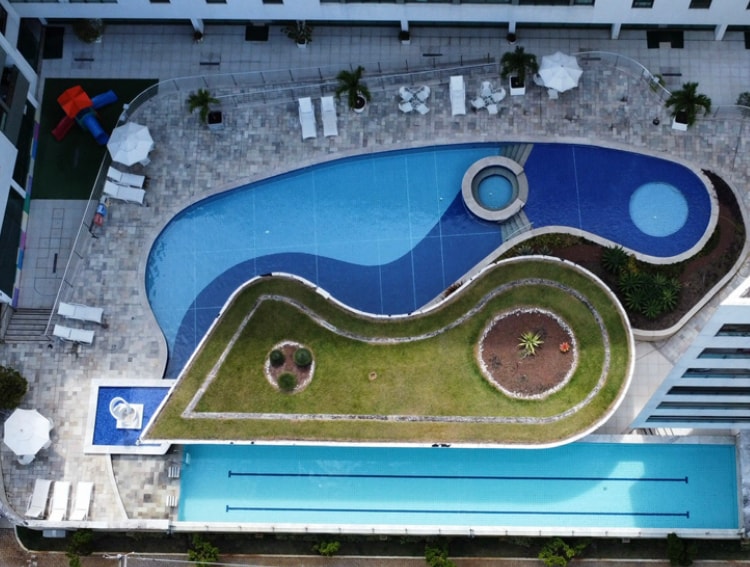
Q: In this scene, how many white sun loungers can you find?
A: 10